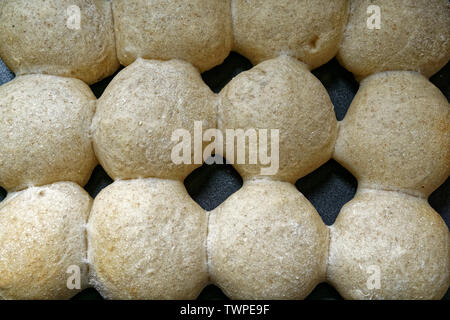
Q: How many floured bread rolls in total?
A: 12